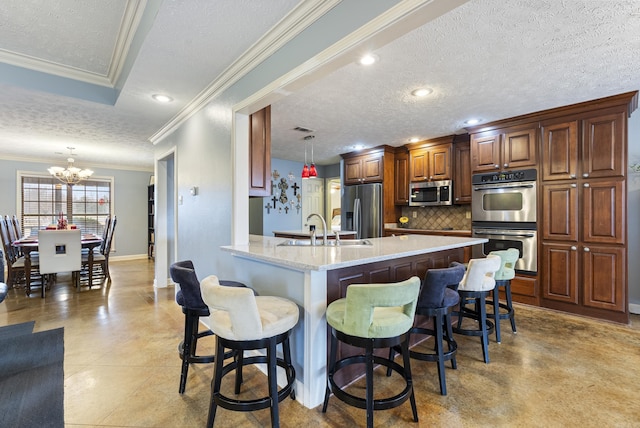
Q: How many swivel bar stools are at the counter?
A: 6